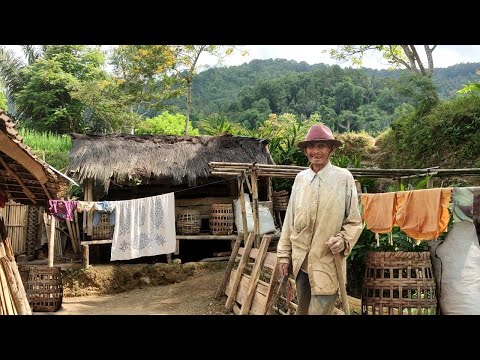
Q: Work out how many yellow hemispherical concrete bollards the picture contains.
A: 0